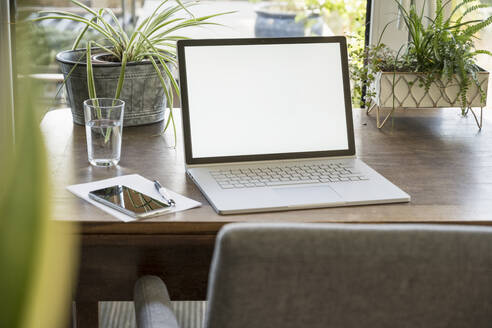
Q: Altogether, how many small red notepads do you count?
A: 0